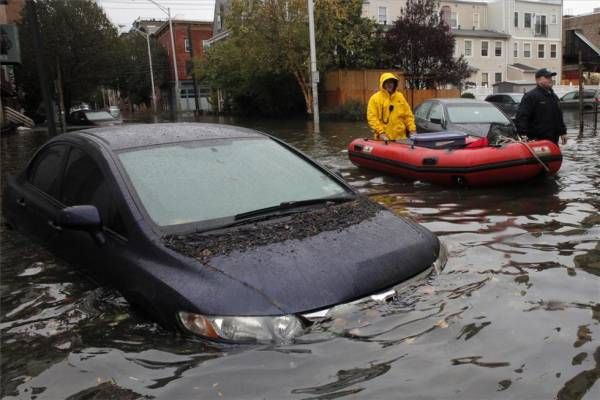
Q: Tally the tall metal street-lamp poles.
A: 3